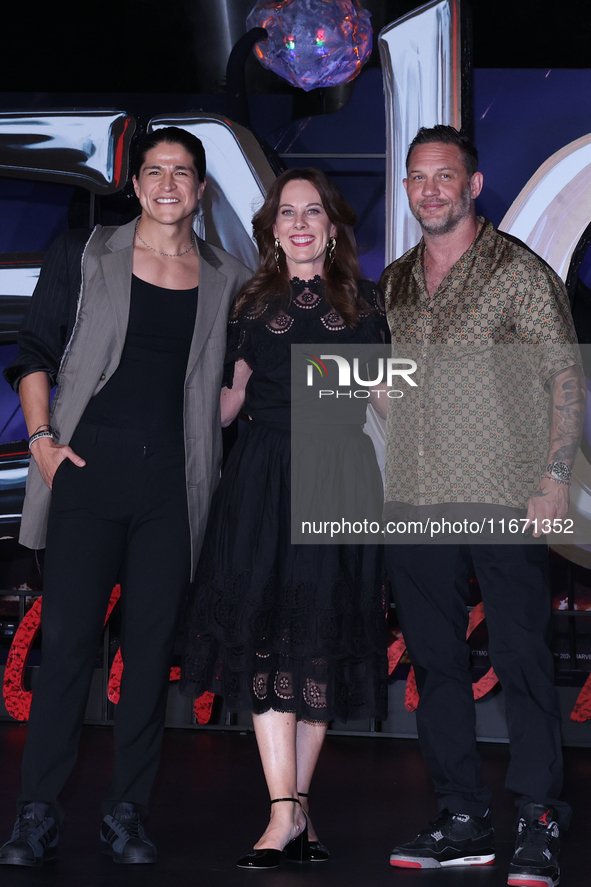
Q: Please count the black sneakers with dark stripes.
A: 2